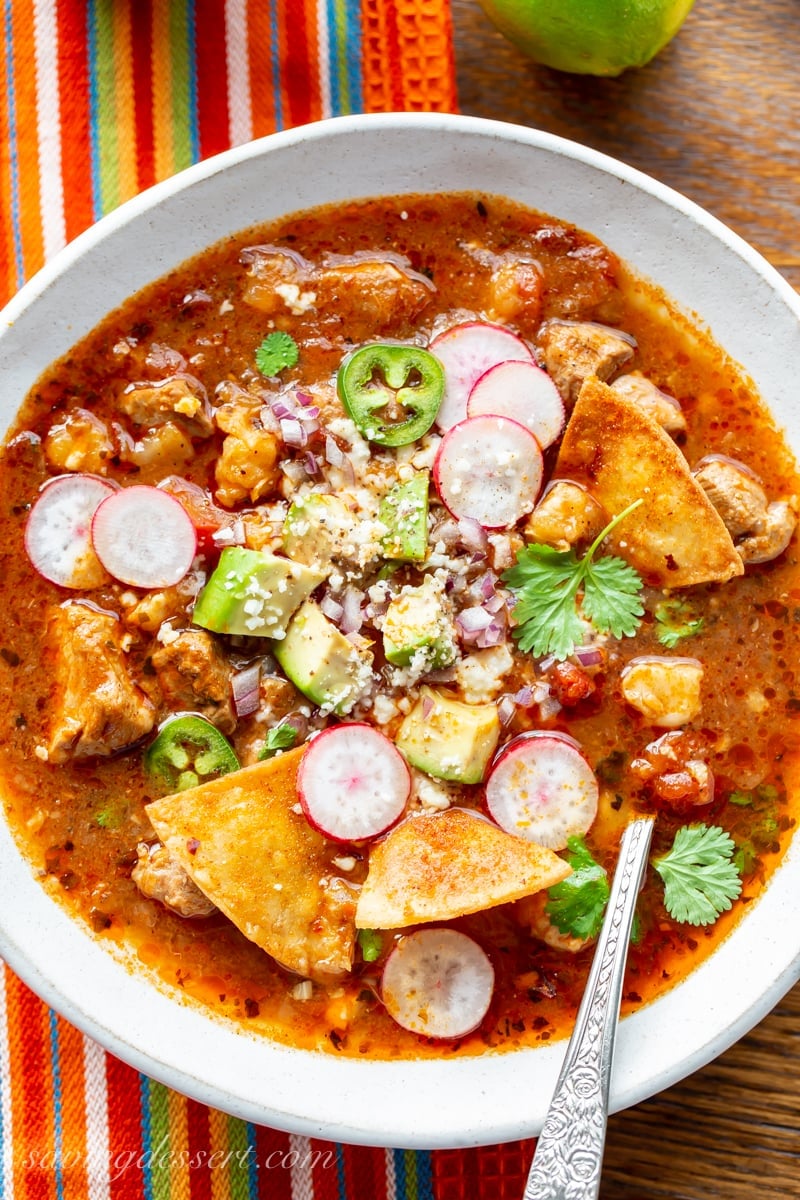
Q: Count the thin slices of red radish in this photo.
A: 8